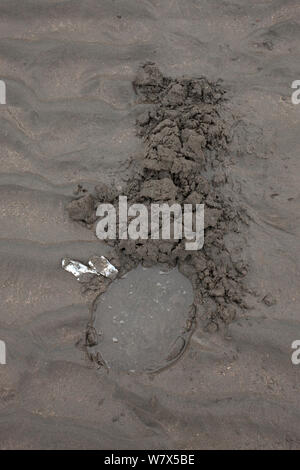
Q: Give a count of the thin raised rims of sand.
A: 1